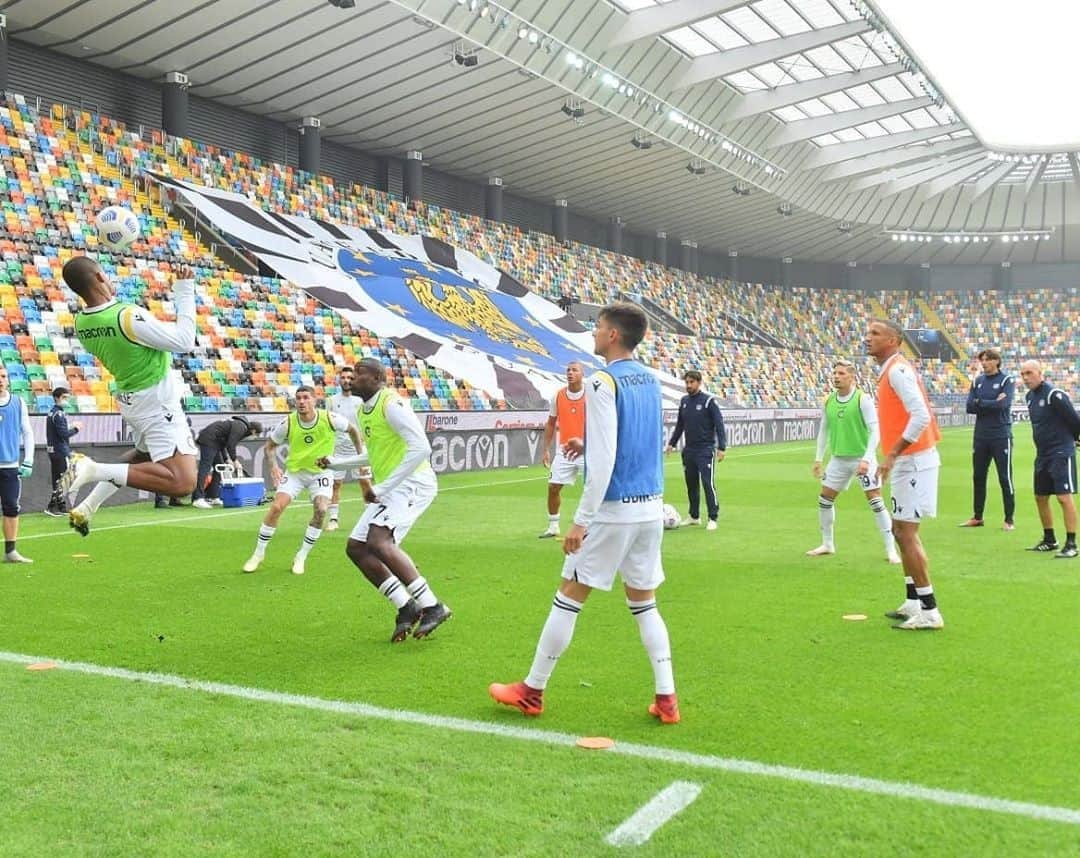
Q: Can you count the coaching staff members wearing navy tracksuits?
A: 3